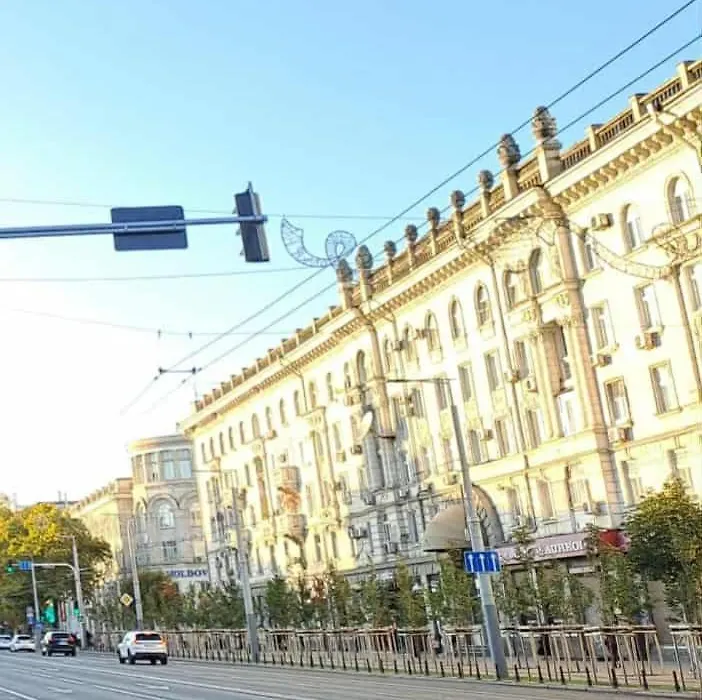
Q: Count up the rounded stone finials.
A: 9